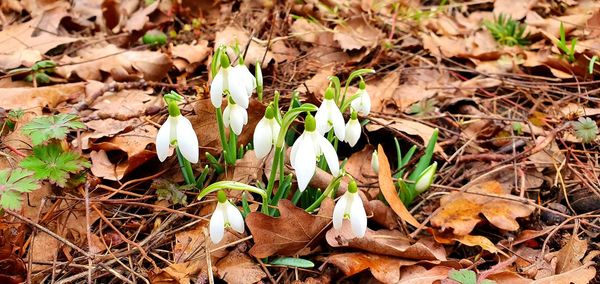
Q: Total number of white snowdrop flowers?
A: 11